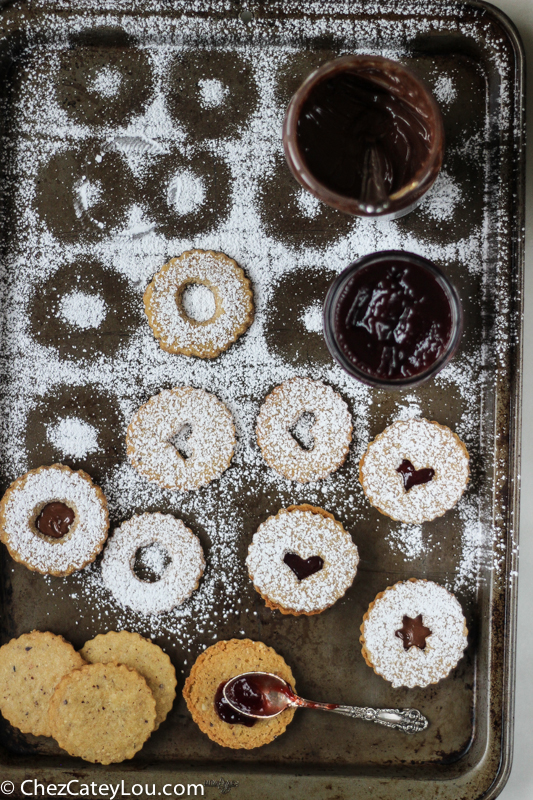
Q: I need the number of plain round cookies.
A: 3